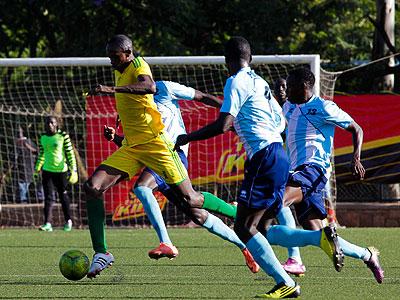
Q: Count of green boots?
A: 2